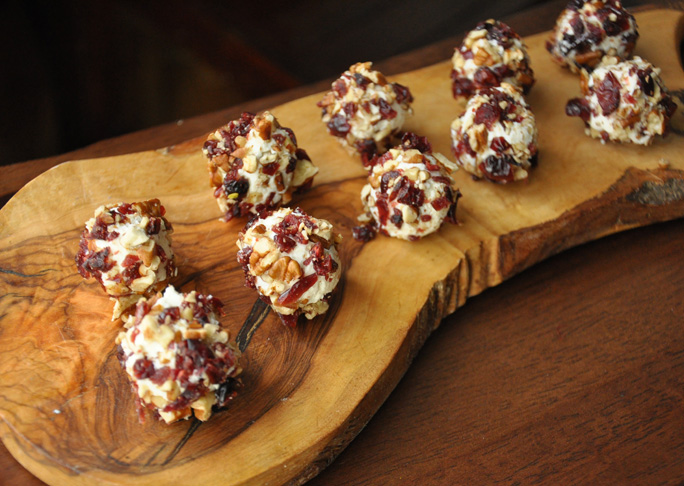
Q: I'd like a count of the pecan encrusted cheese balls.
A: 10